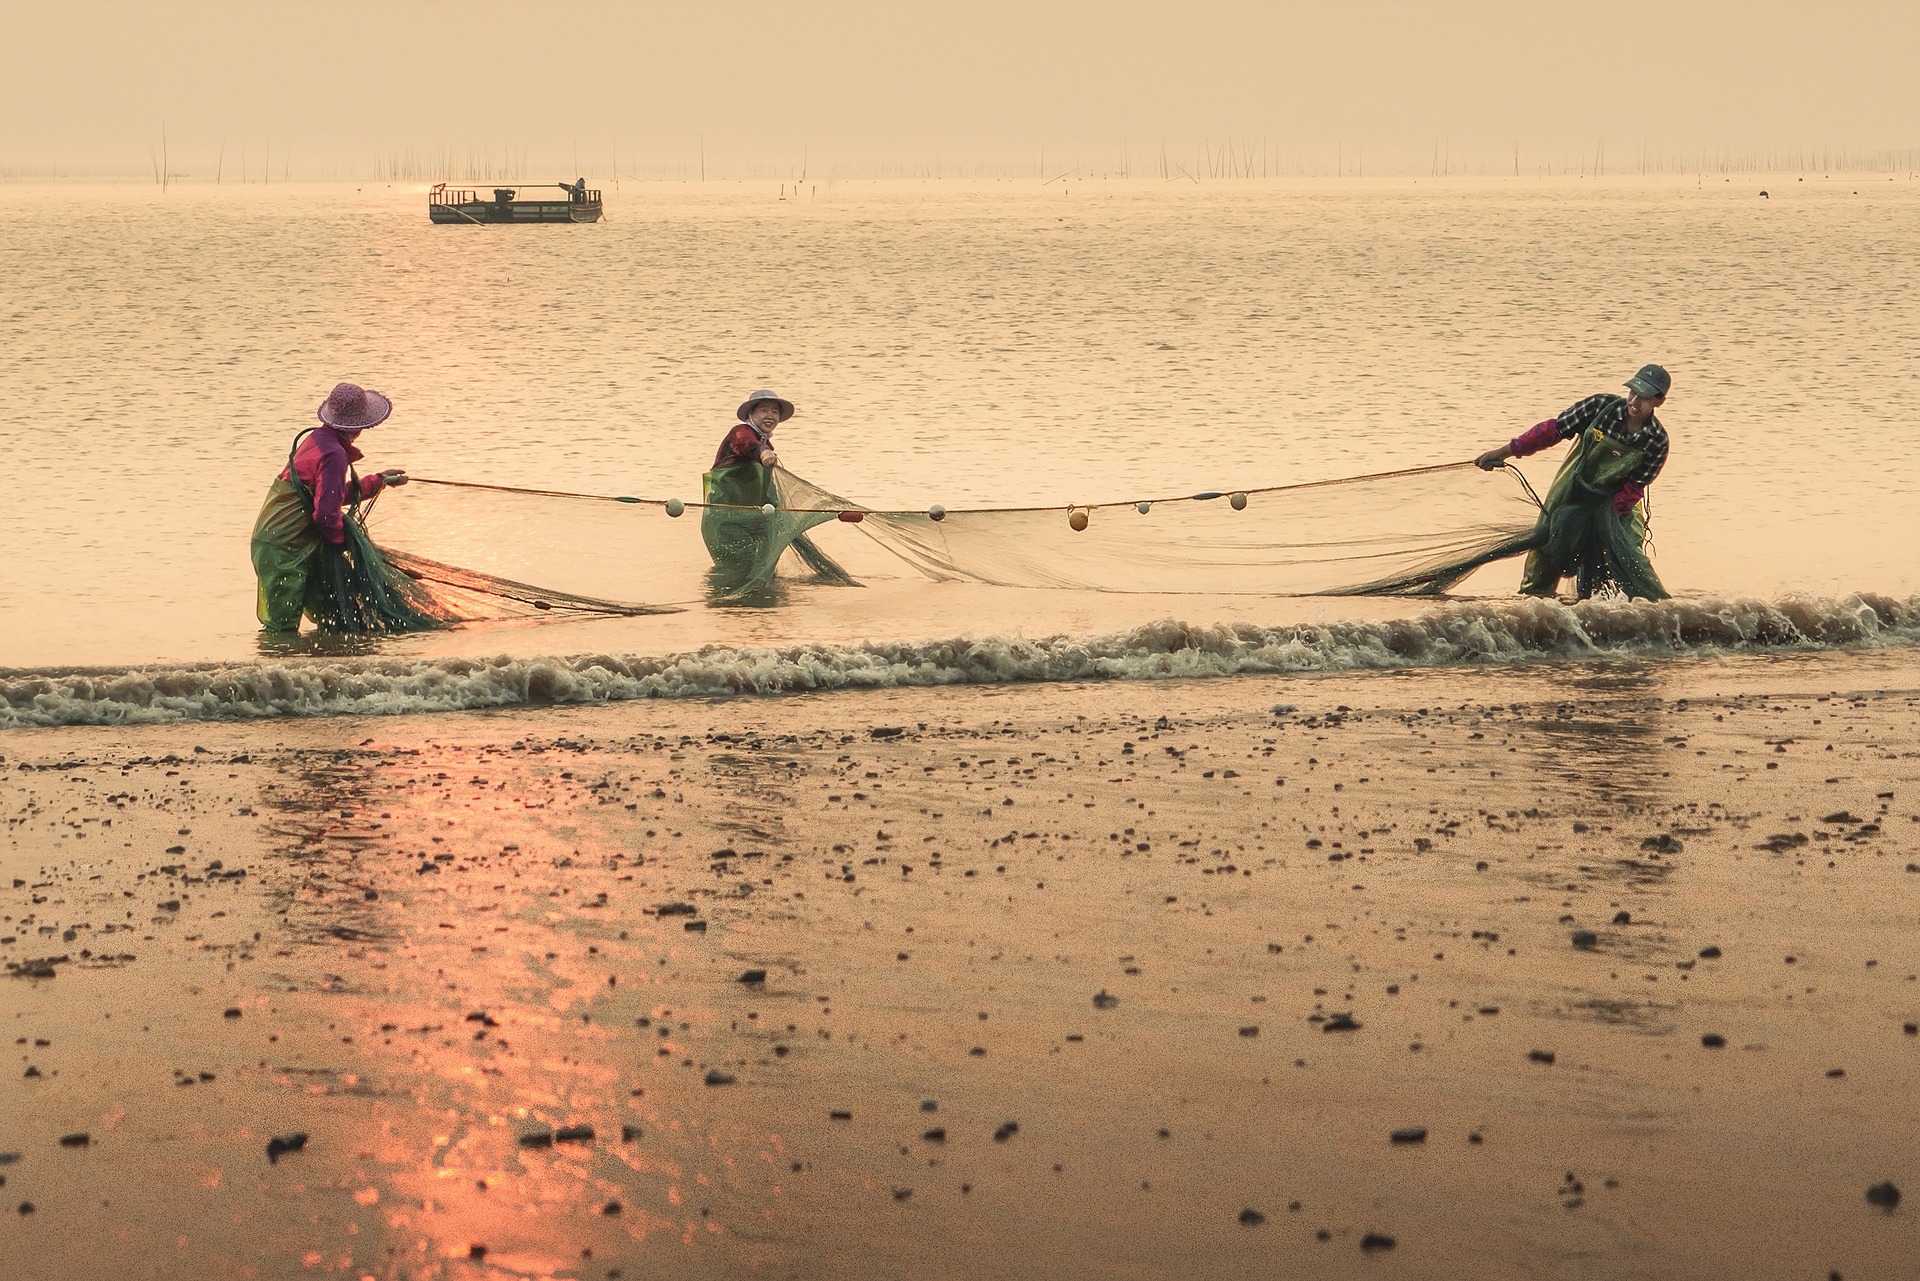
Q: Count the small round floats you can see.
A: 6